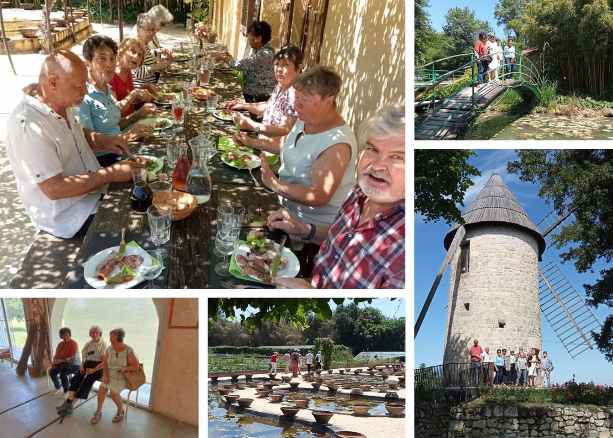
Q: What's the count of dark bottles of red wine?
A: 1